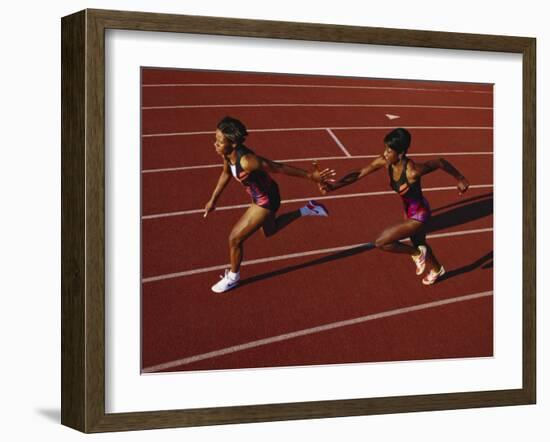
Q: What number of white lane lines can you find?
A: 7